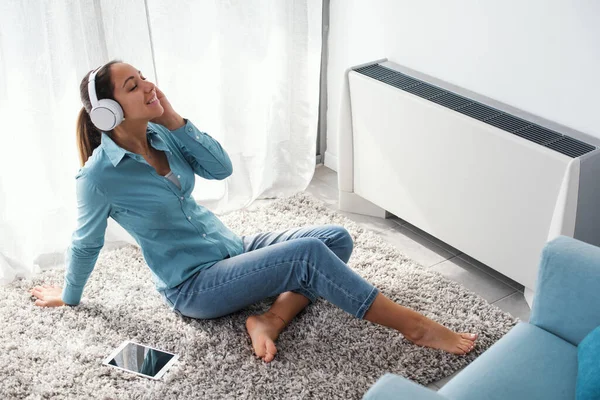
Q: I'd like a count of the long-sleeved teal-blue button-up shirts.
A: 1